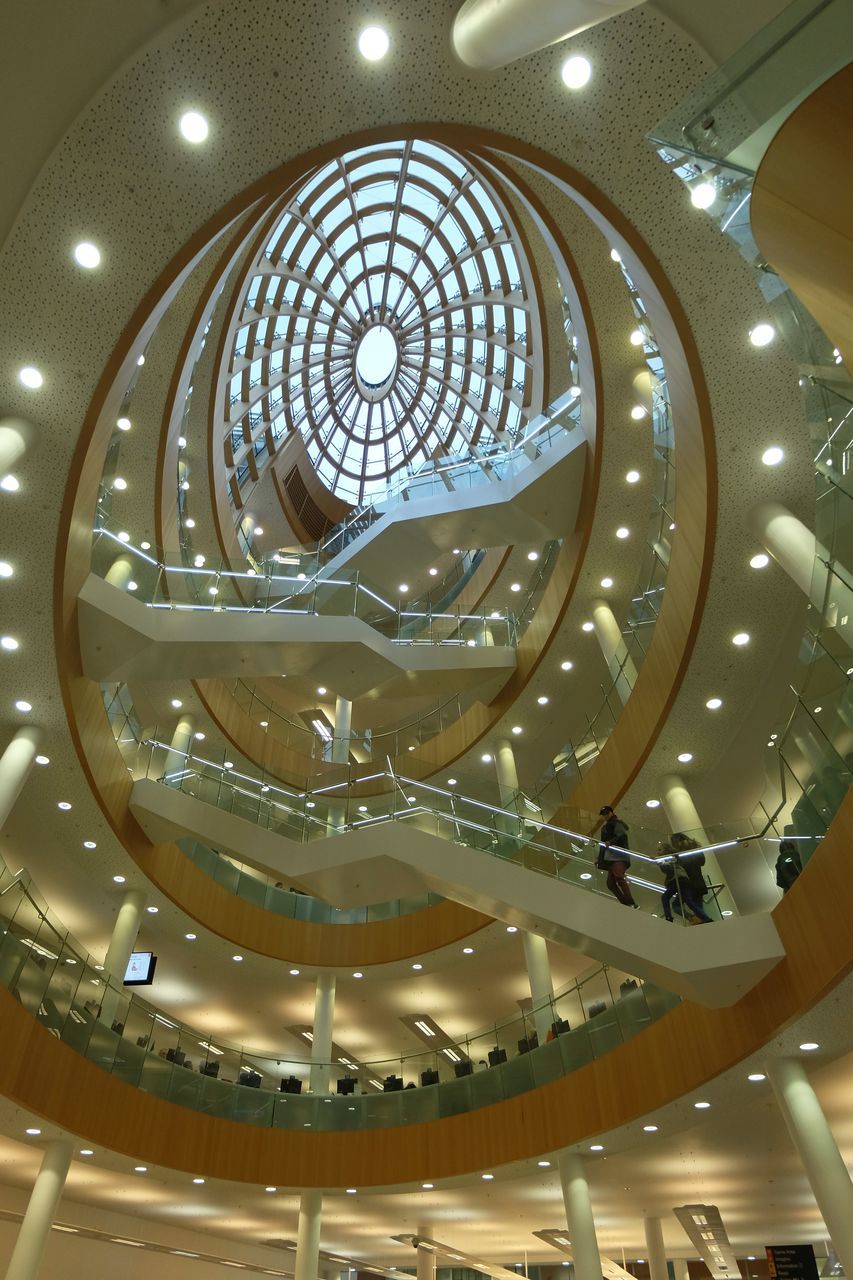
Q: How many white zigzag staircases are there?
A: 3